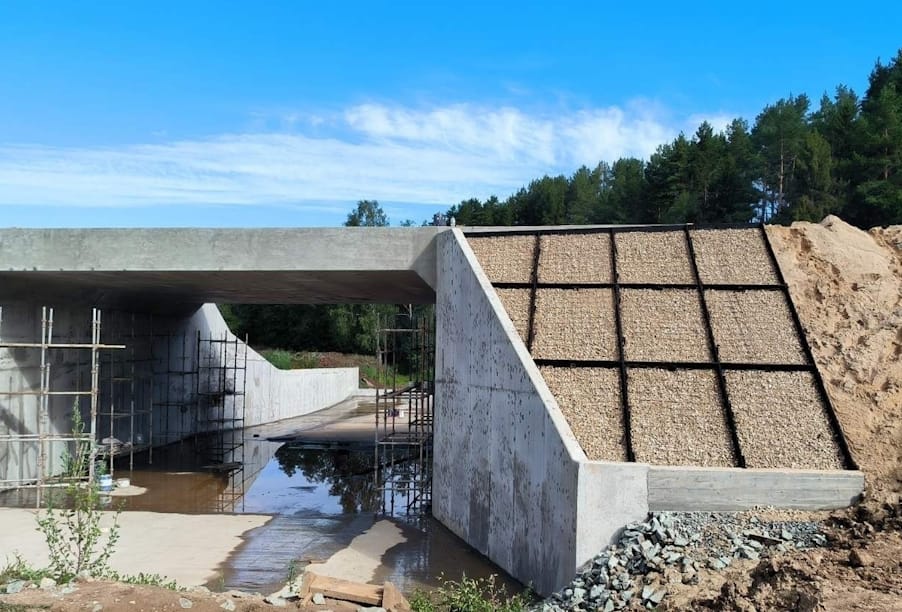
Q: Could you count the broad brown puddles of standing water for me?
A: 1